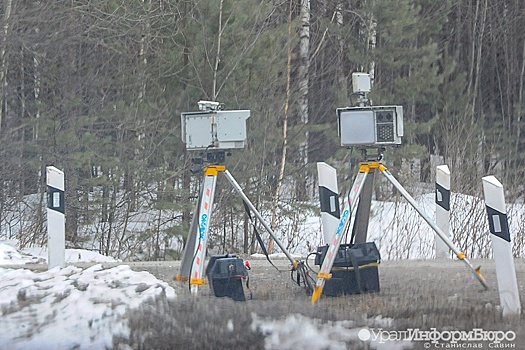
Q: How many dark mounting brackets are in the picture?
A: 2